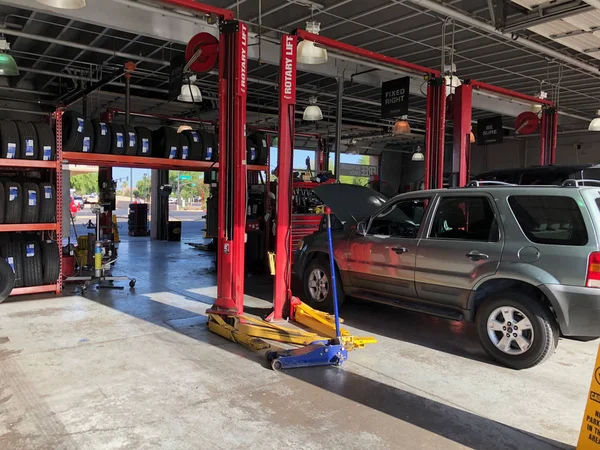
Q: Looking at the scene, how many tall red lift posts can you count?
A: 5